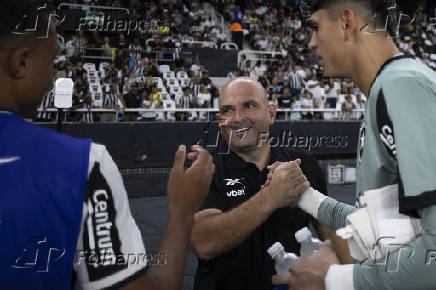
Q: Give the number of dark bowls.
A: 0